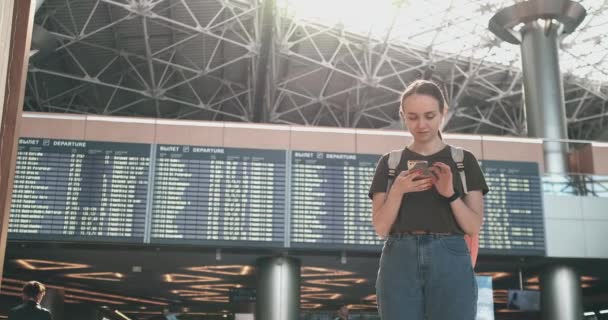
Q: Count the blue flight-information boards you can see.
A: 4